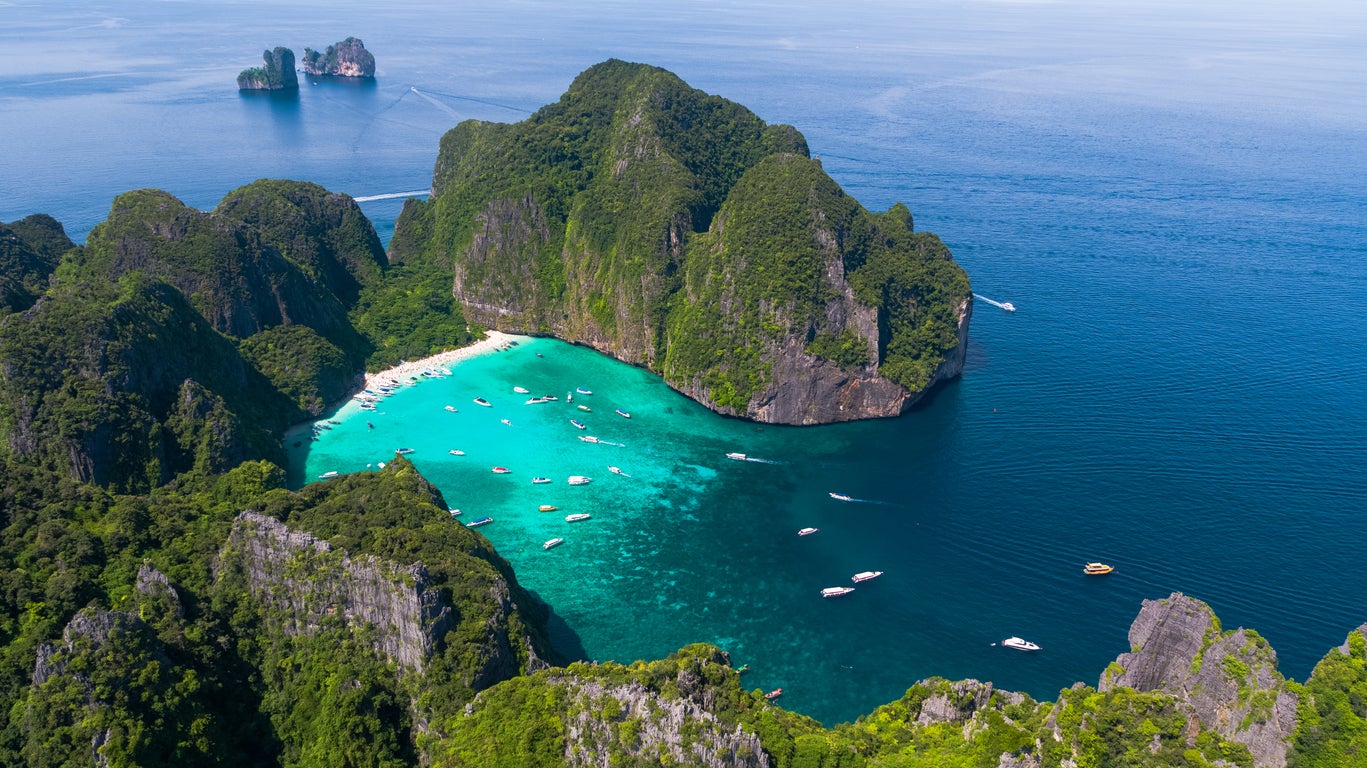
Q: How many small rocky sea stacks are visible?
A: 2